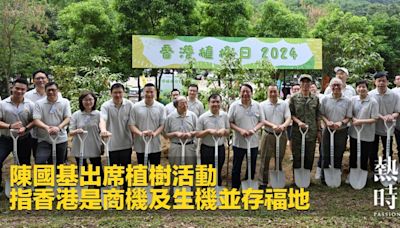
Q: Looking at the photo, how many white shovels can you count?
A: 13